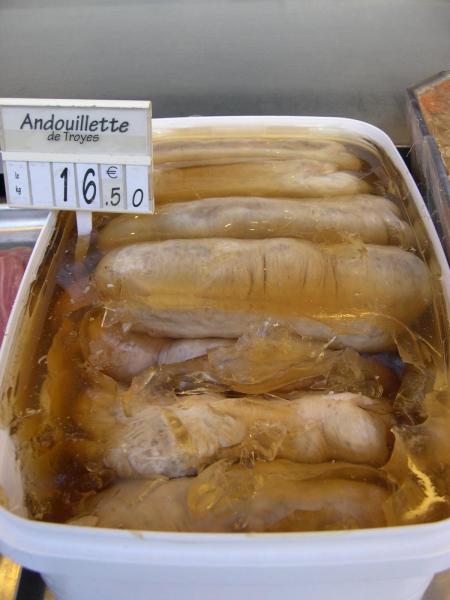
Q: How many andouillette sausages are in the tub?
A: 7